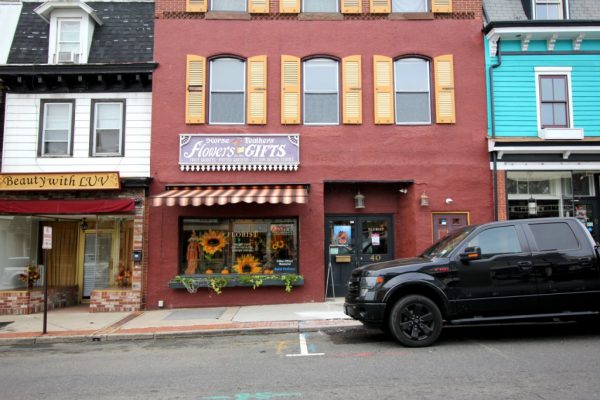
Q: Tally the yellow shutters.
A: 12